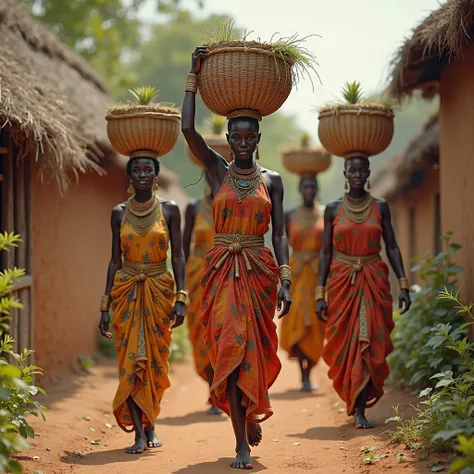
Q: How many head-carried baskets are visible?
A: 5